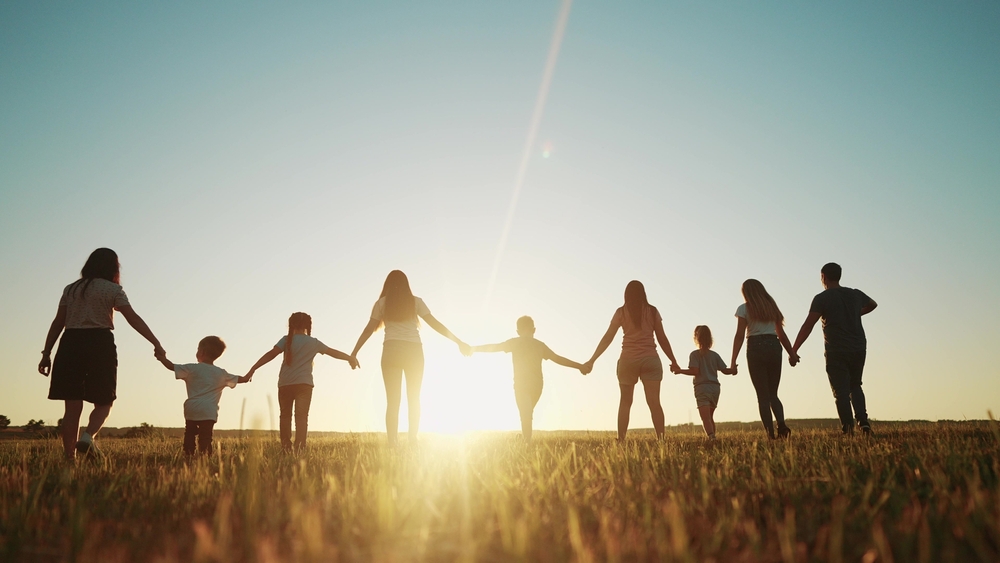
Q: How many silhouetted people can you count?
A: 9